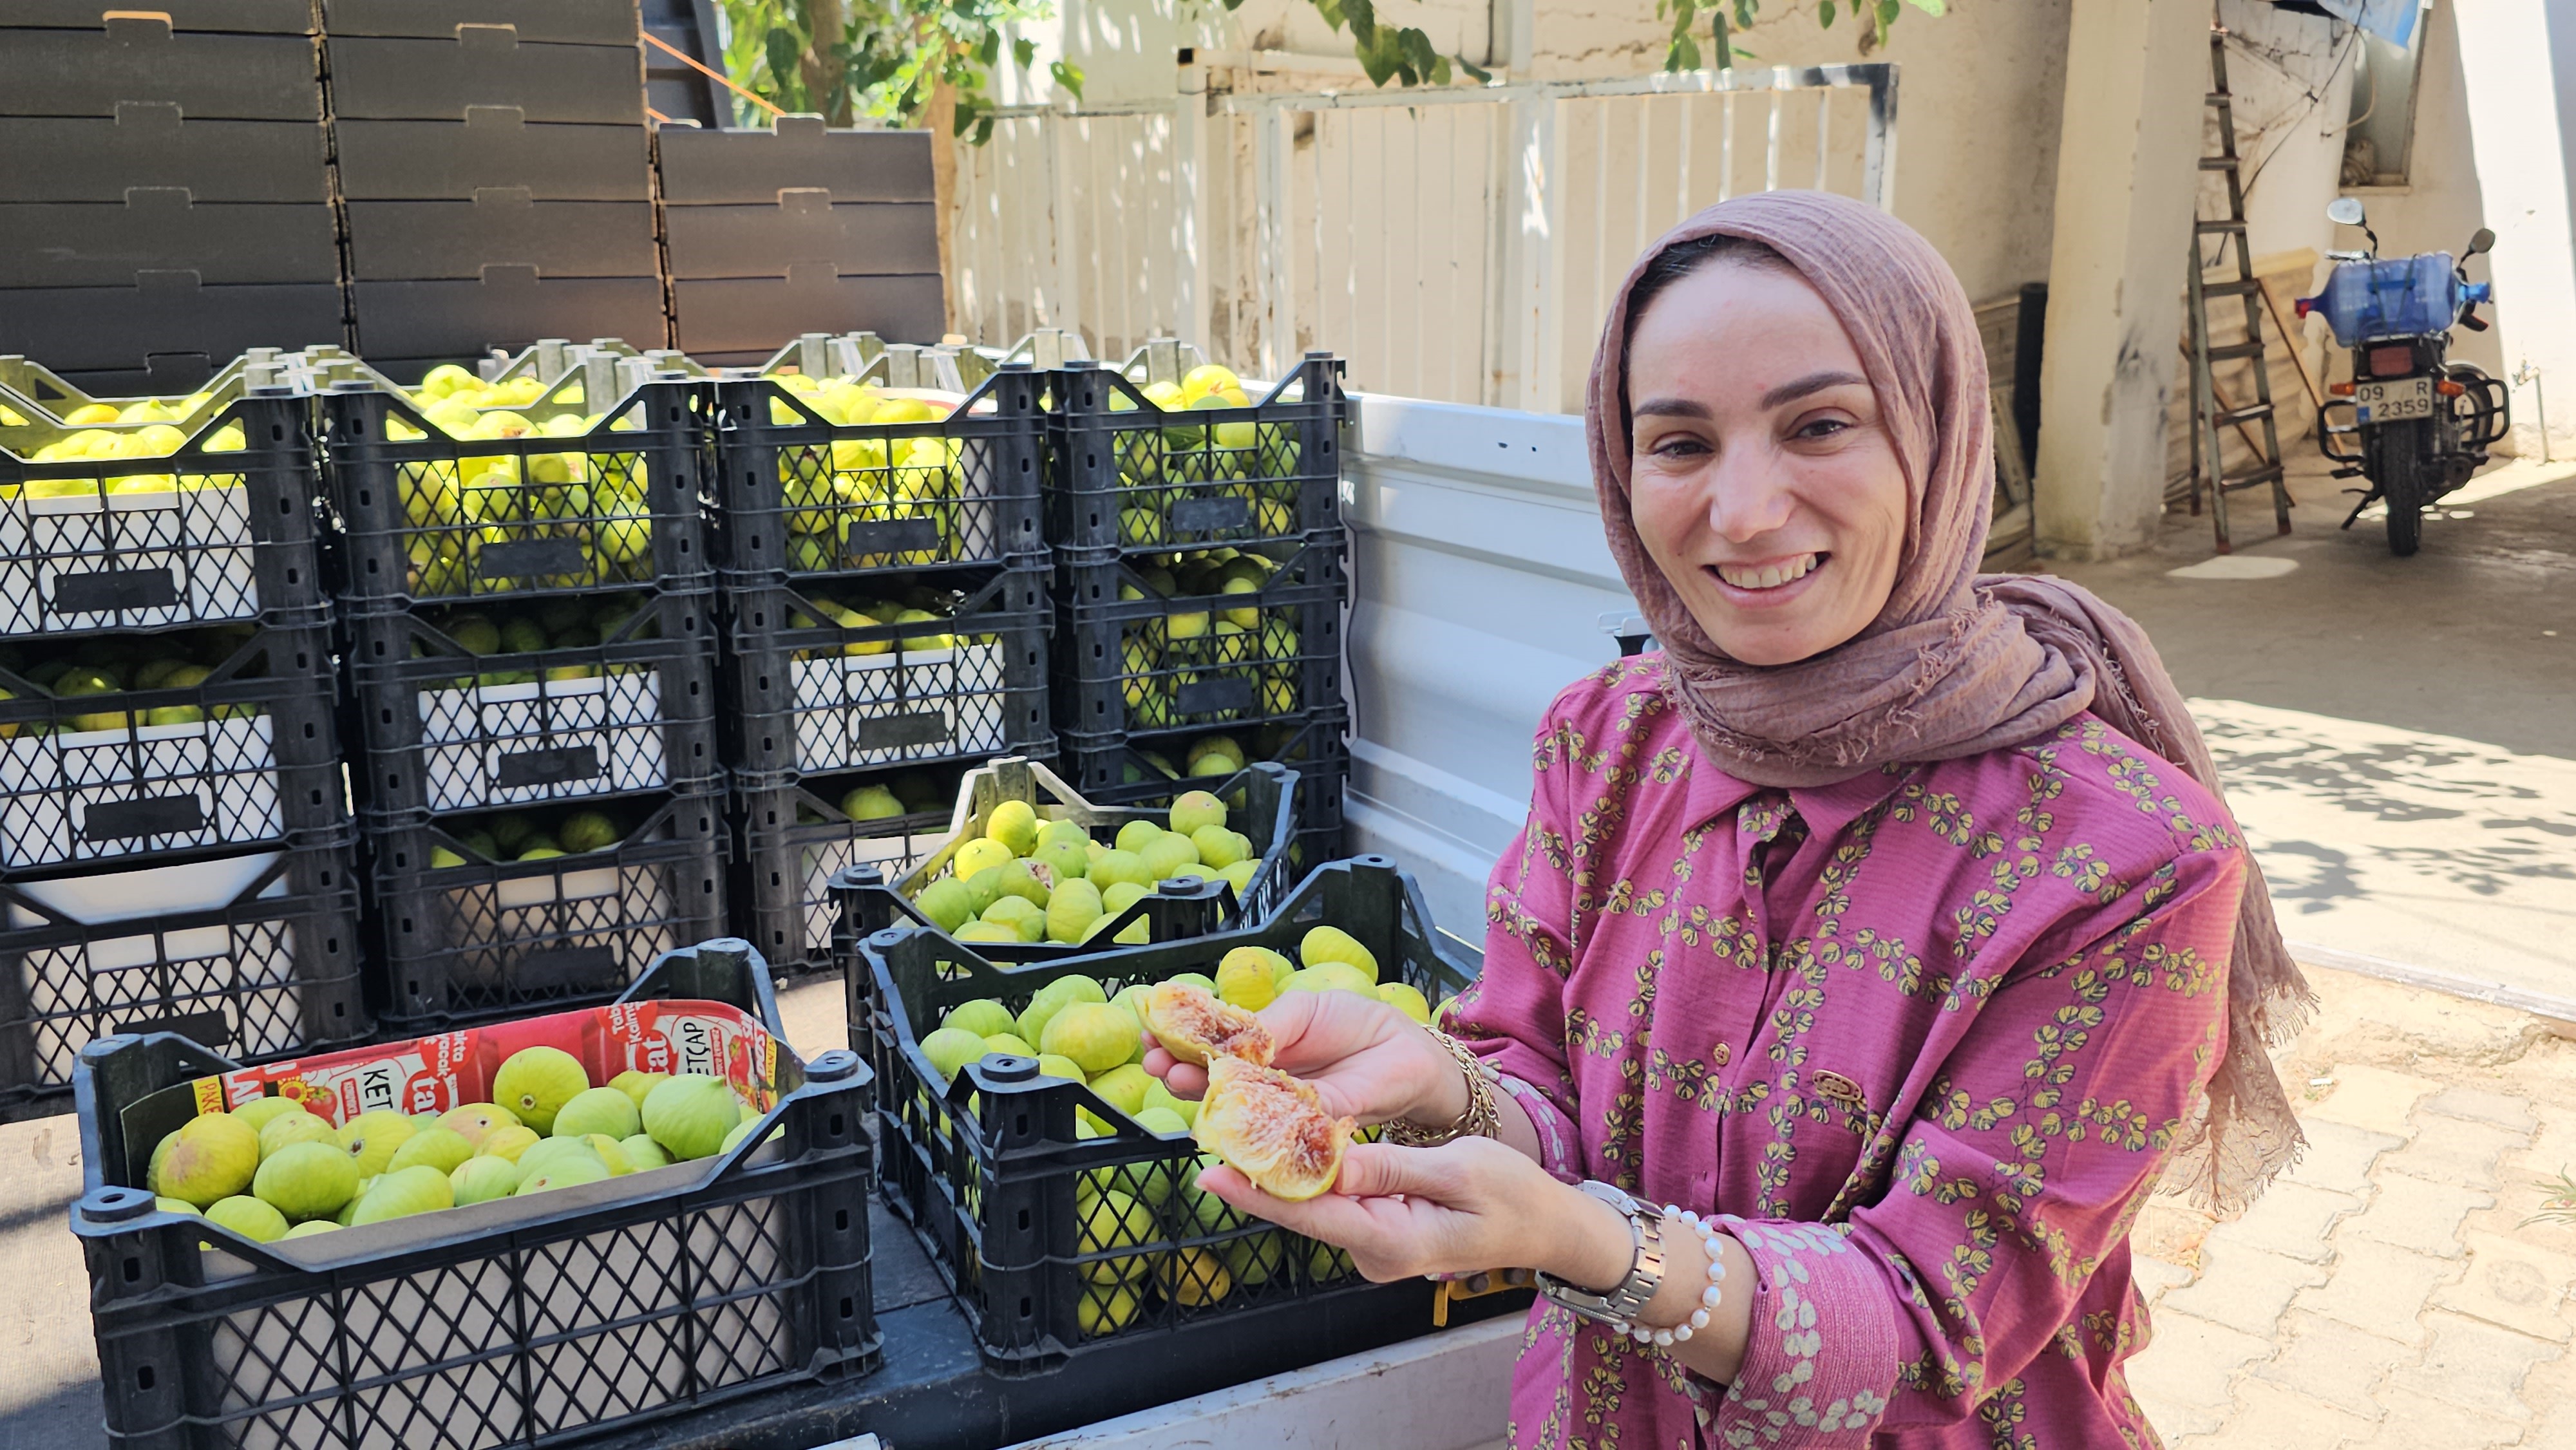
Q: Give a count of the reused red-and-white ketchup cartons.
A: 1